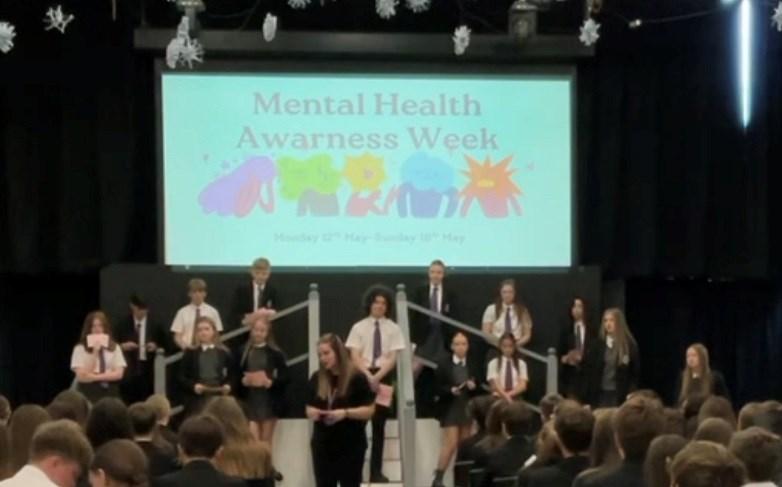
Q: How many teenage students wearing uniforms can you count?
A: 14